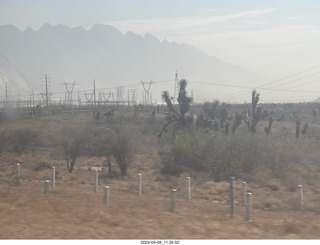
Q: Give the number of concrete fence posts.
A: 12